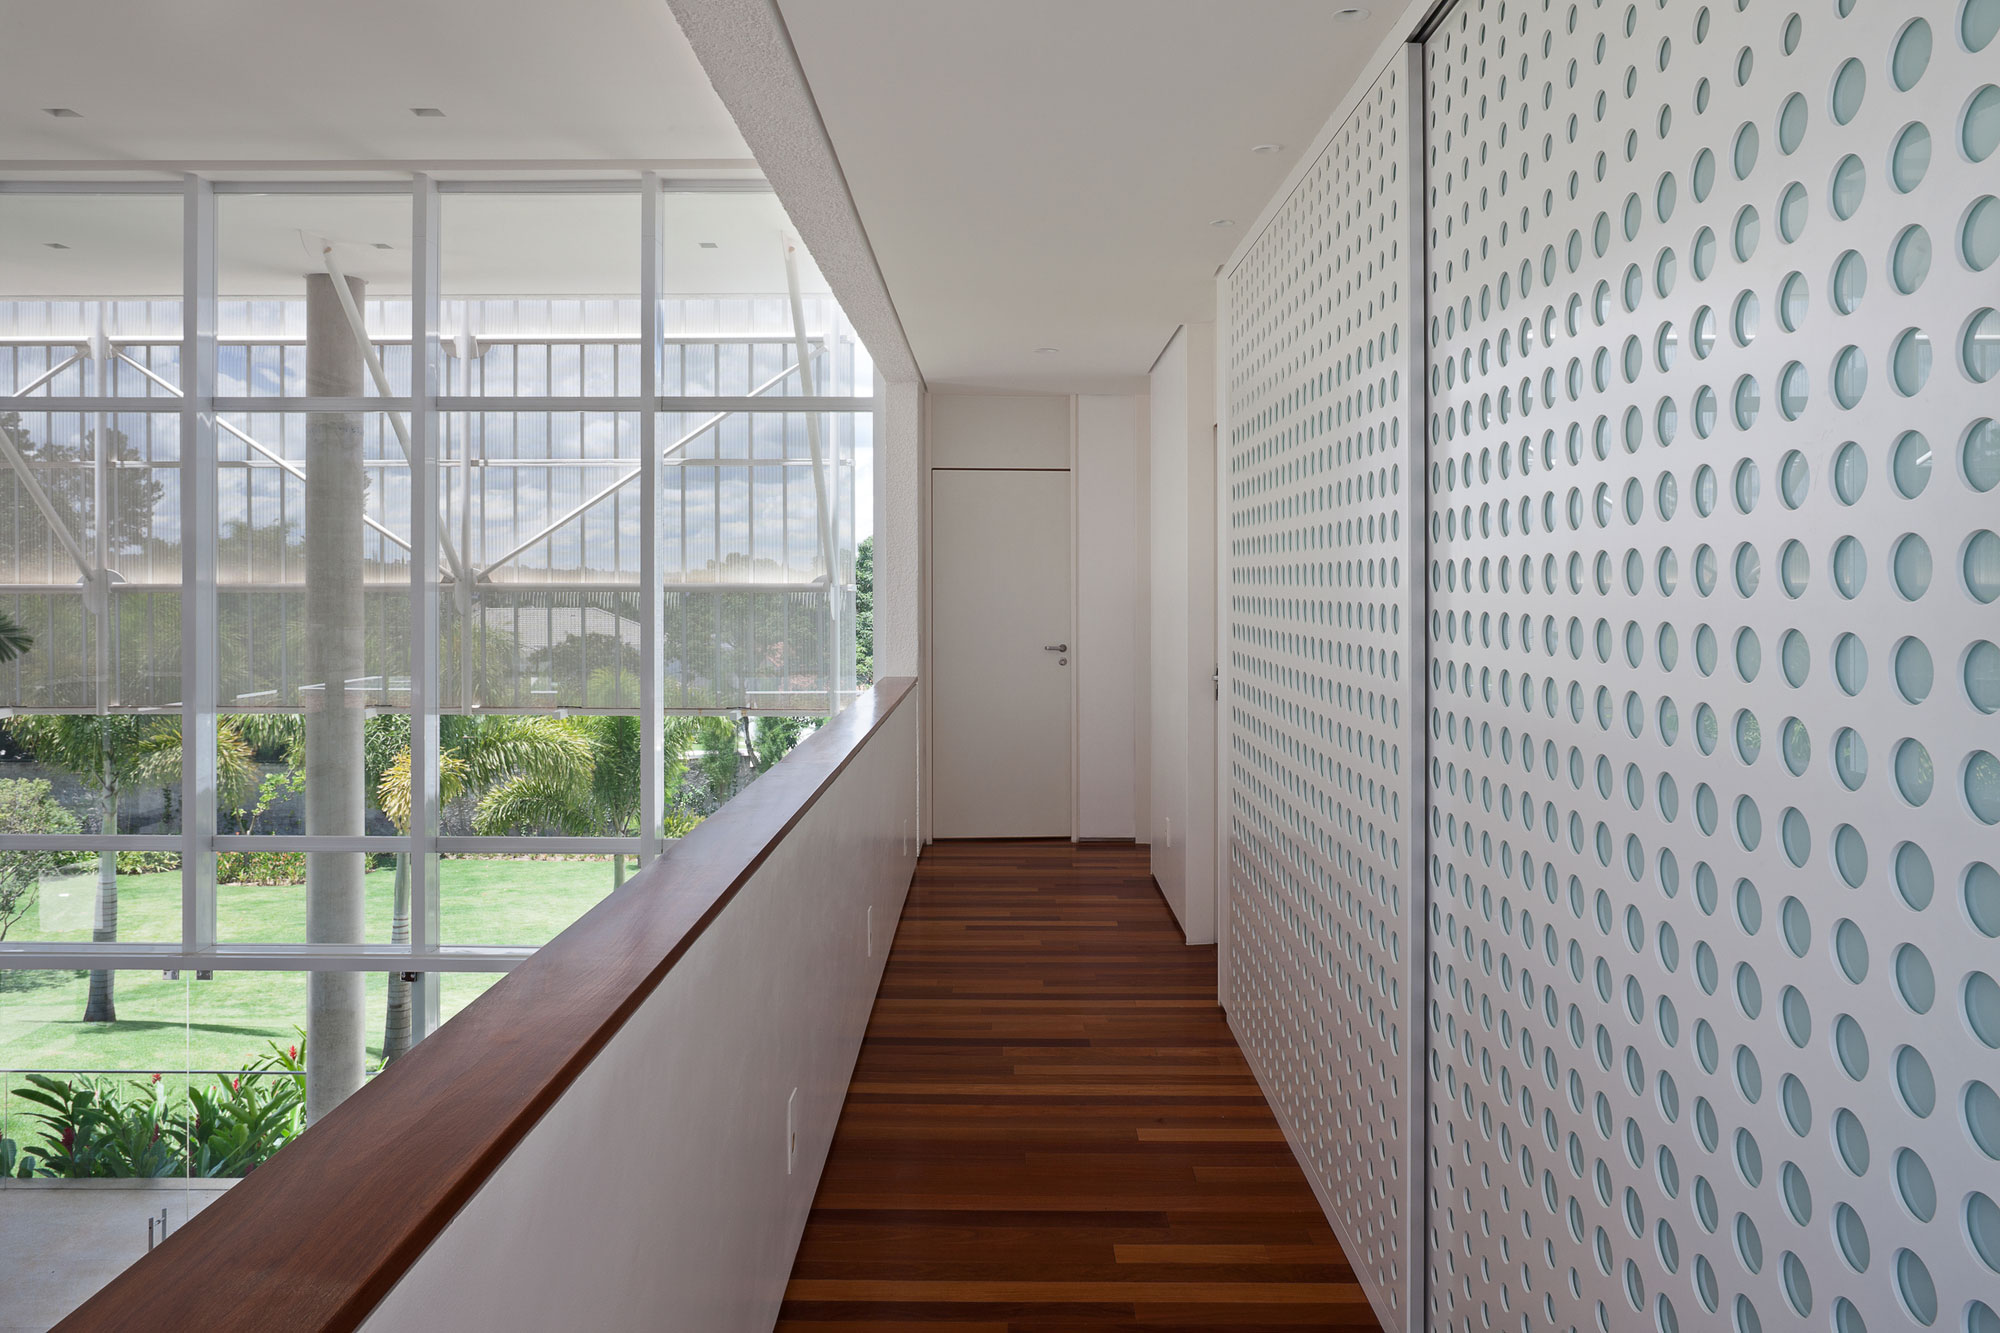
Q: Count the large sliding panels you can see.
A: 2